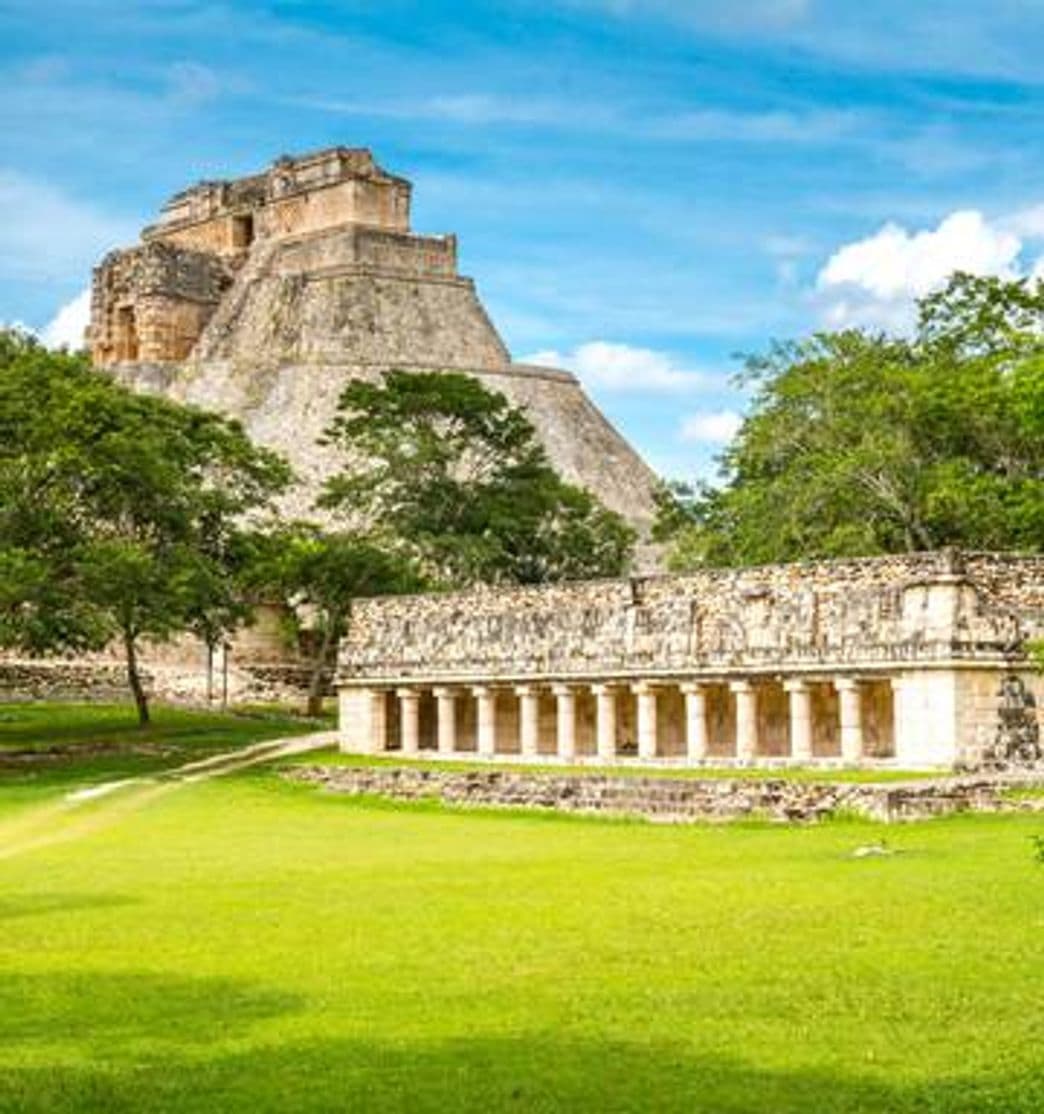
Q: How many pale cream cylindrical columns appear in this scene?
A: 11